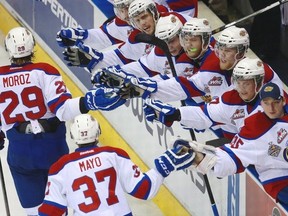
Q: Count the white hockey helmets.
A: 8